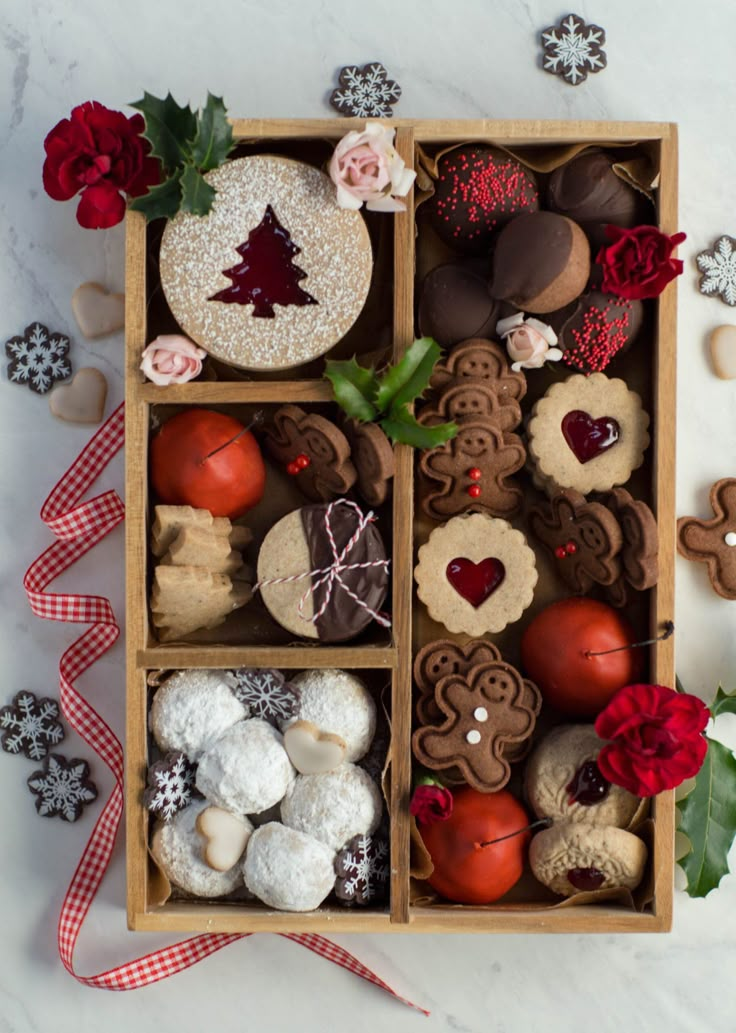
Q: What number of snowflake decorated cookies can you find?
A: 9